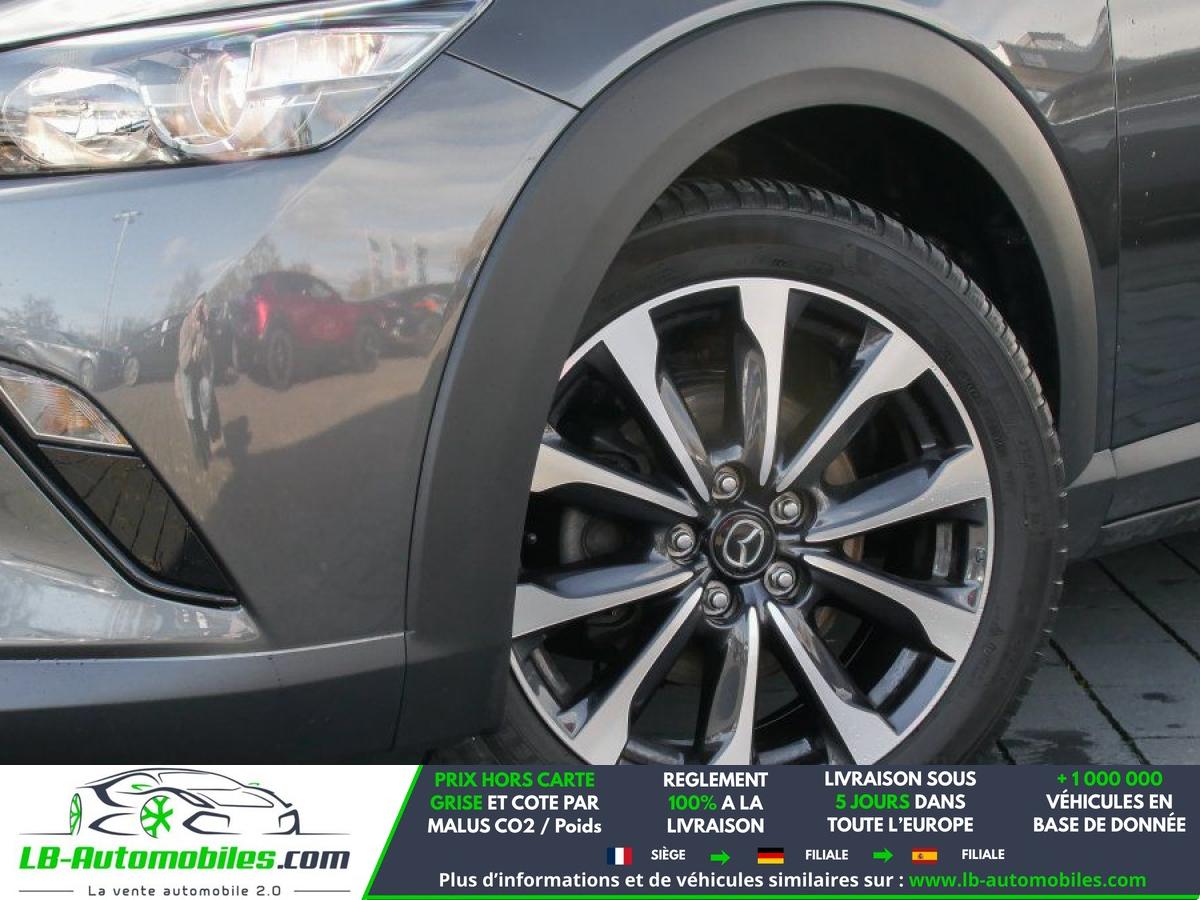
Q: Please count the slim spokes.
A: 10